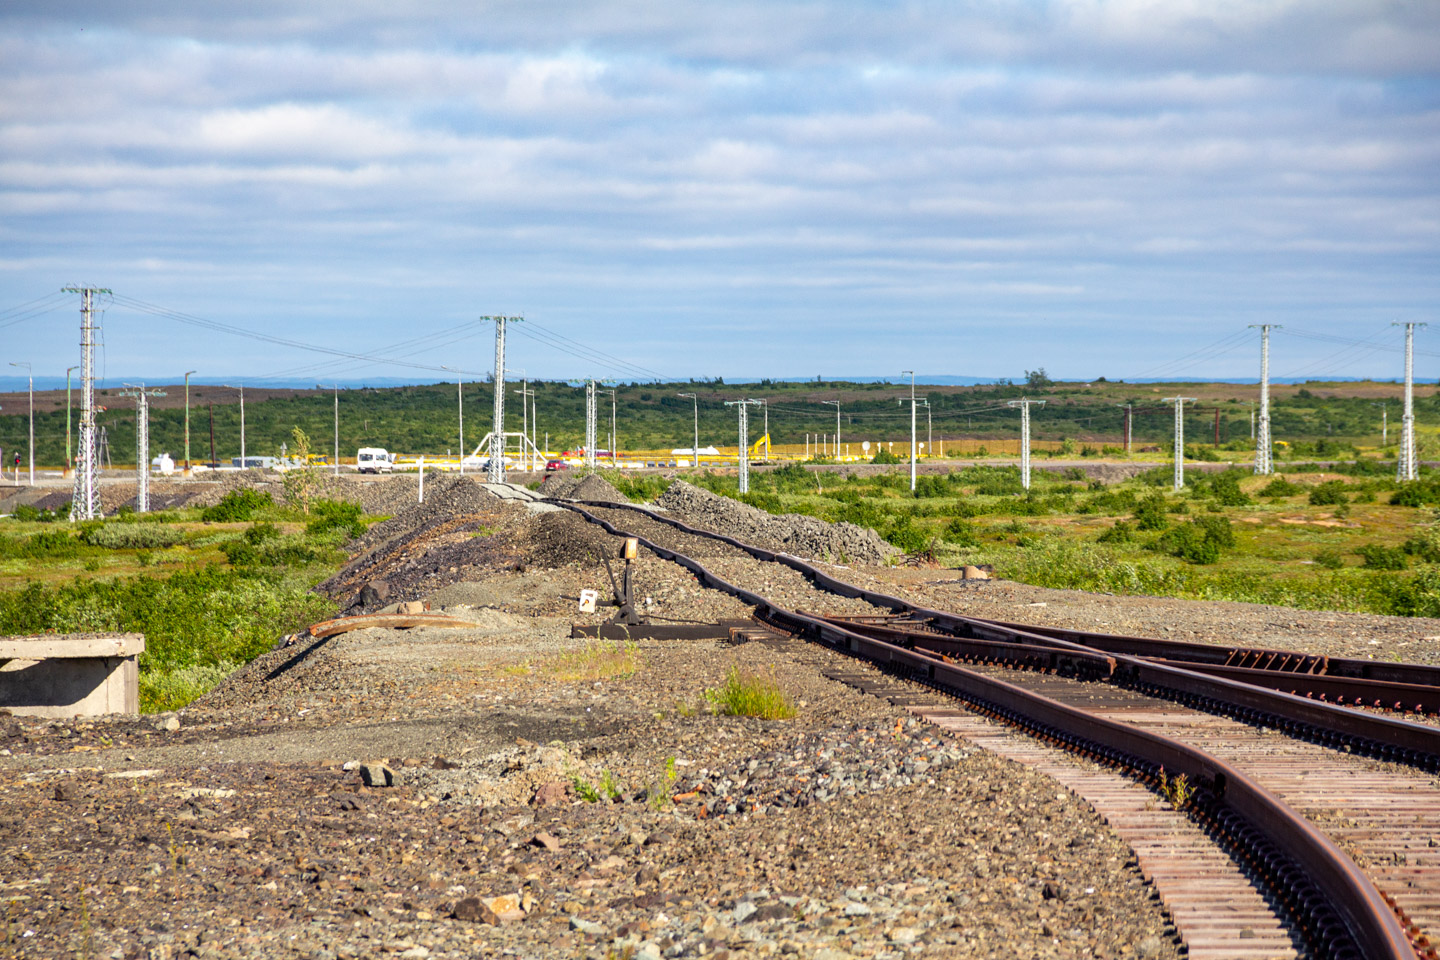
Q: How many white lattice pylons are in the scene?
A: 9